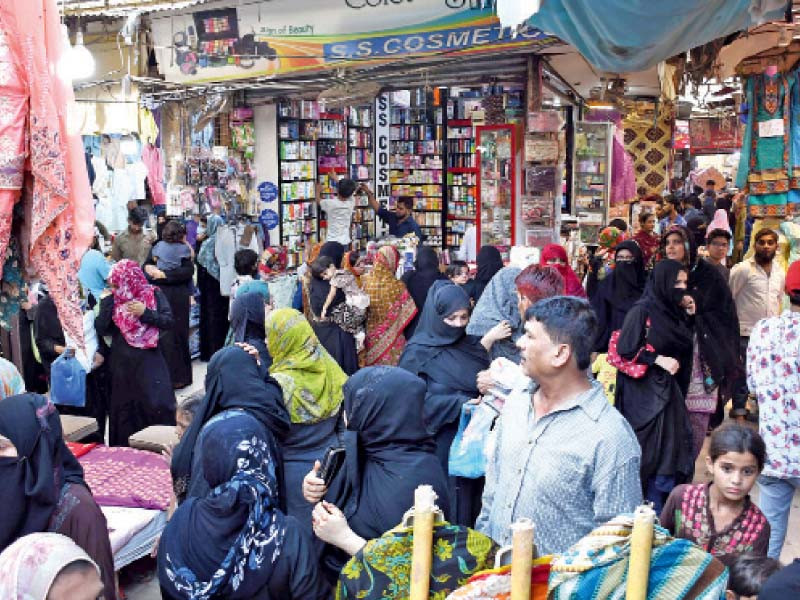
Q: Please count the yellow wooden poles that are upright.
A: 3